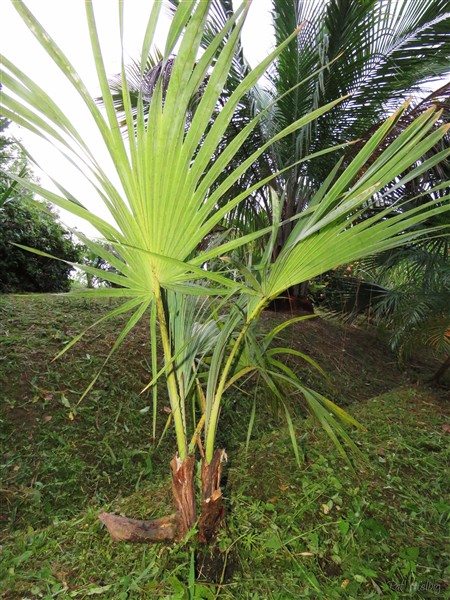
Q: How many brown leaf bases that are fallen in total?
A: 1